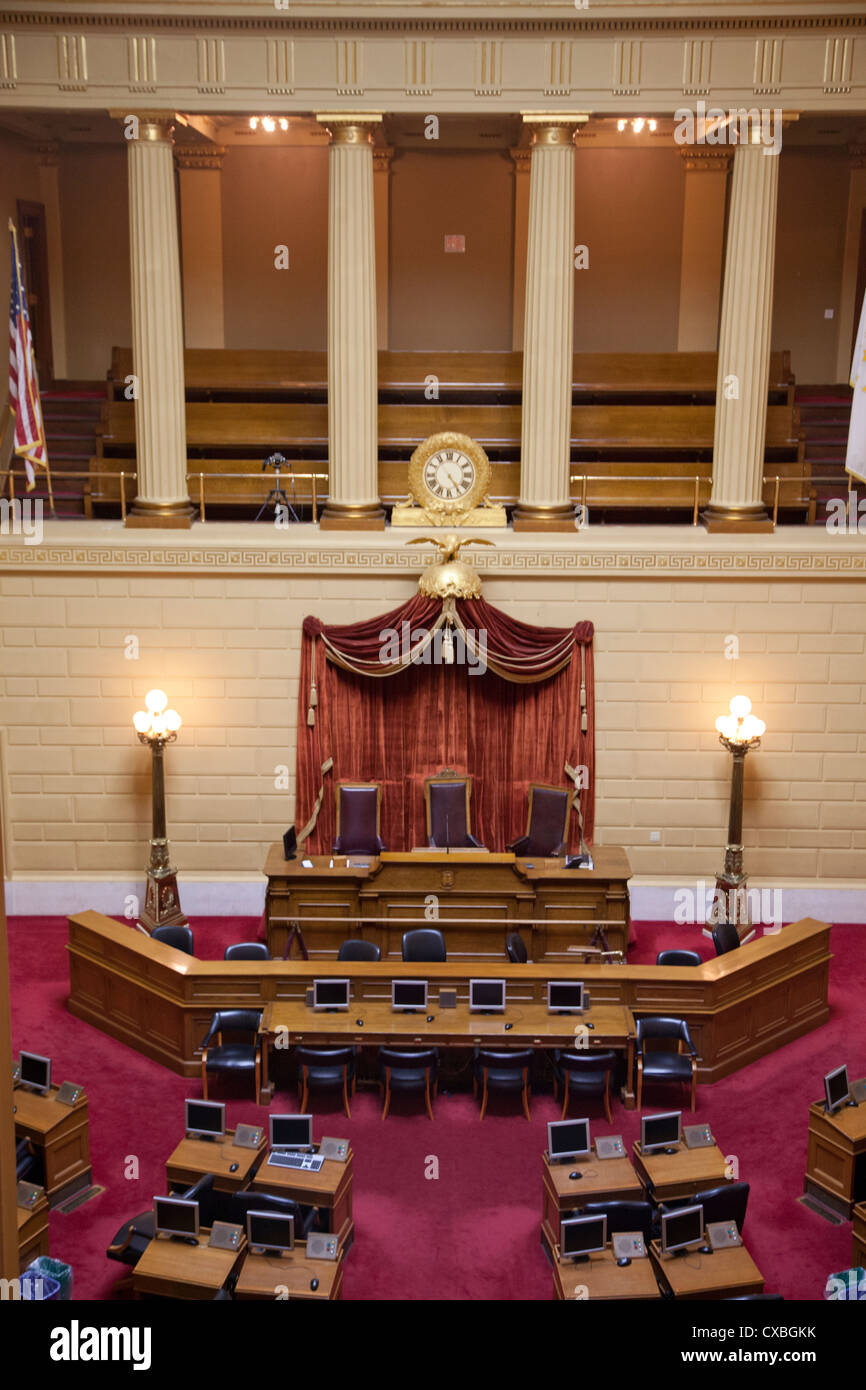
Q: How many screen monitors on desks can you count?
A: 15